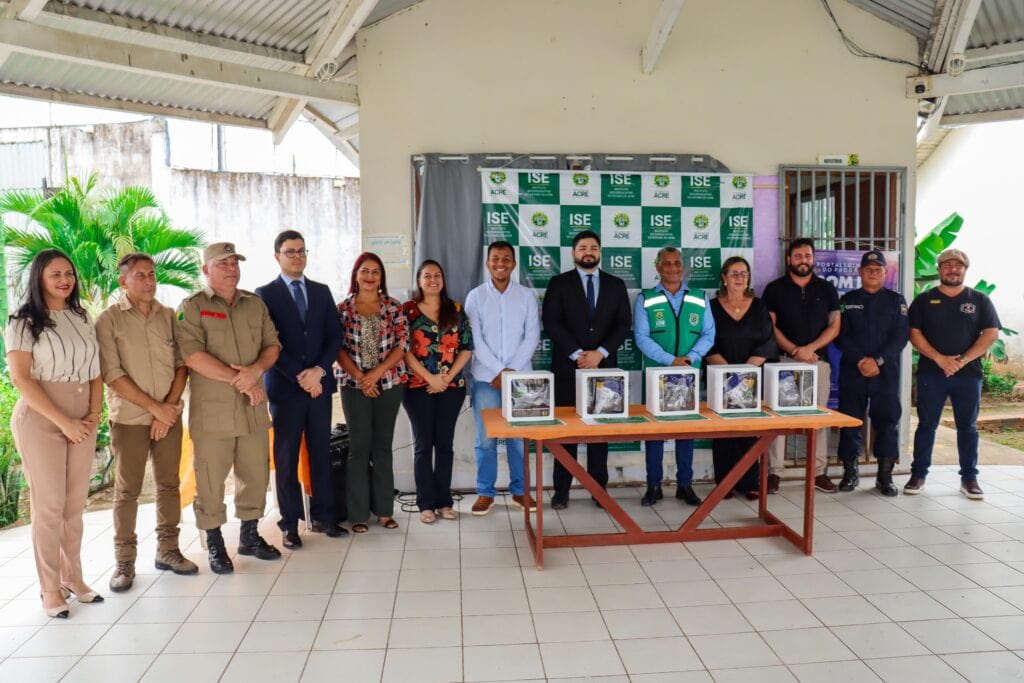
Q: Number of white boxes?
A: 5